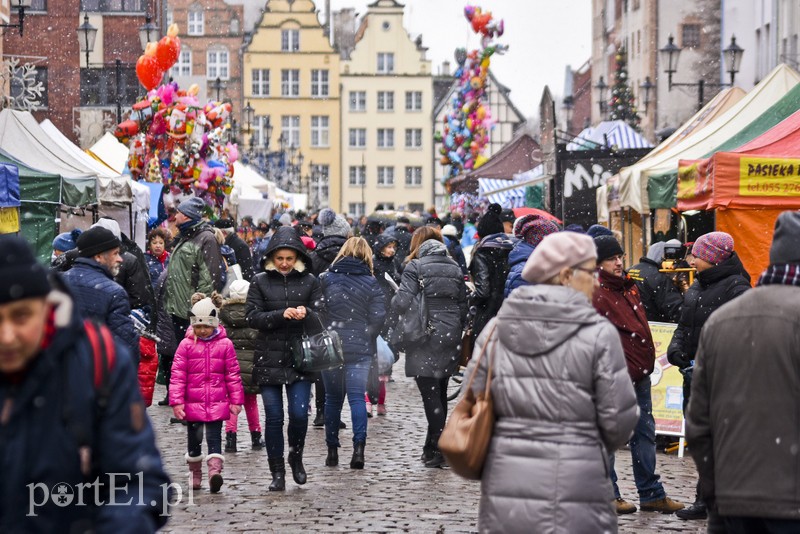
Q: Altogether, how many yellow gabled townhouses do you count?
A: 2